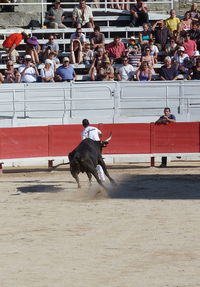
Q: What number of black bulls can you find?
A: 1